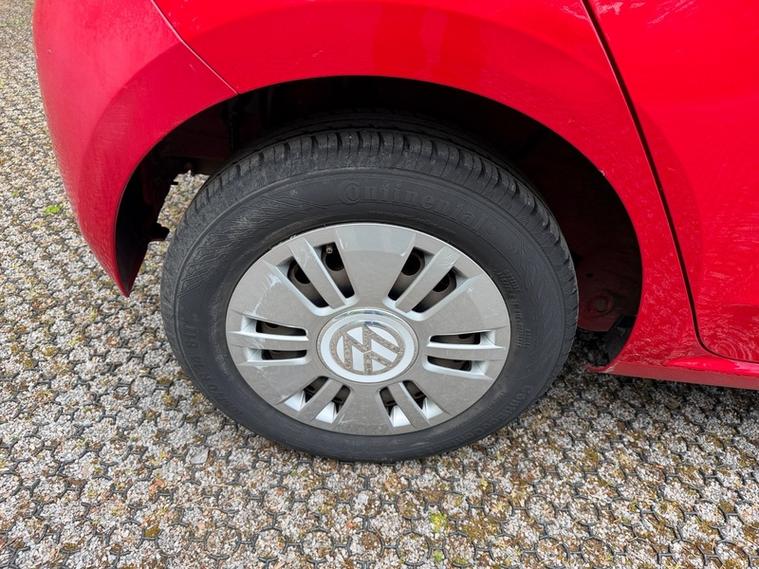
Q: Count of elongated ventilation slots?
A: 12